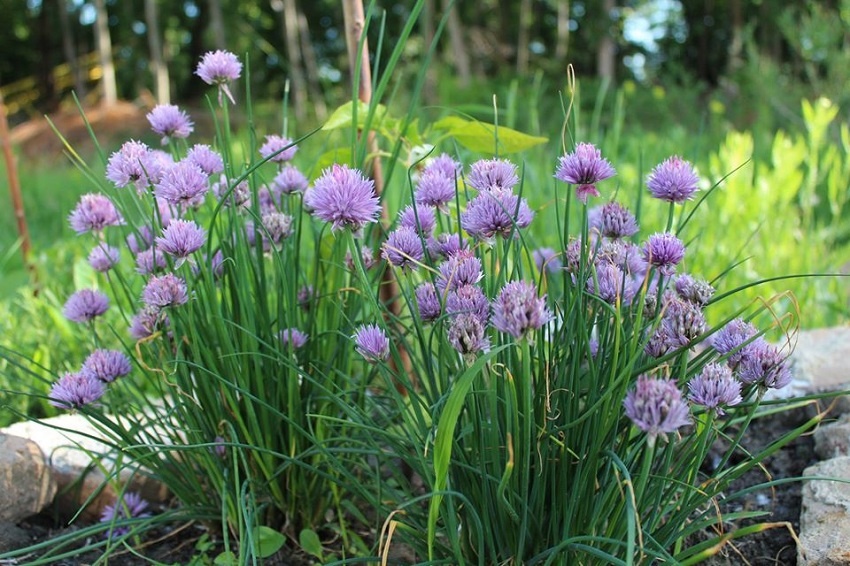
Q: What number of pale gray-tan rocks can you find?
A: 5